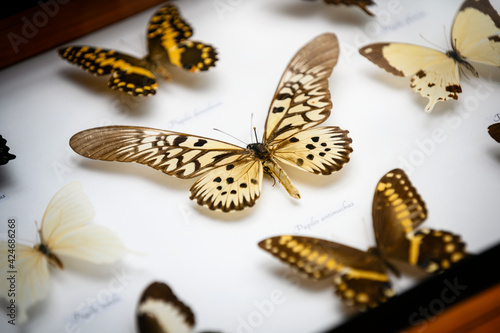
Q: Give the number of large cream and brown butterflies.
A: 1